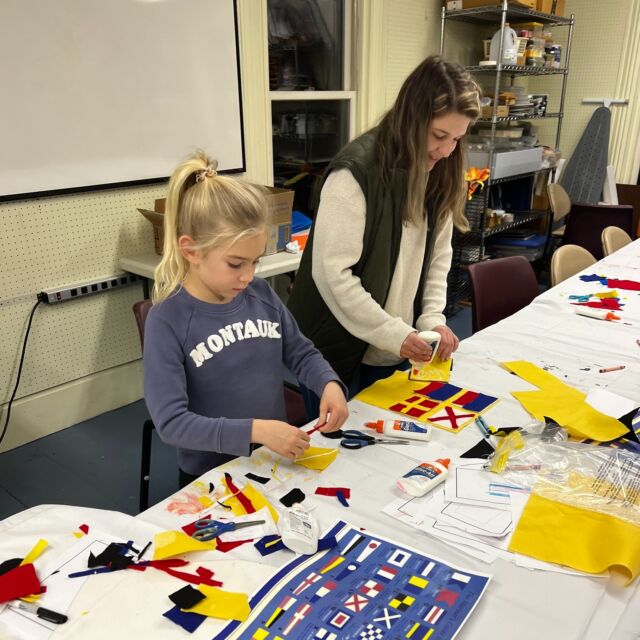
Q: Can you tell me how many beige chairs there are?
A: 3